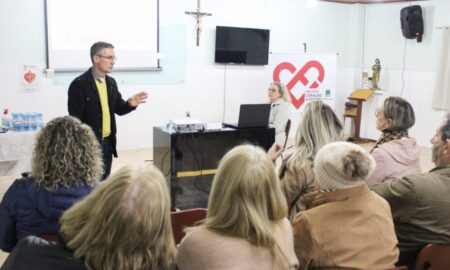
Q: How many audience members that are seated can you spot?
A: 7